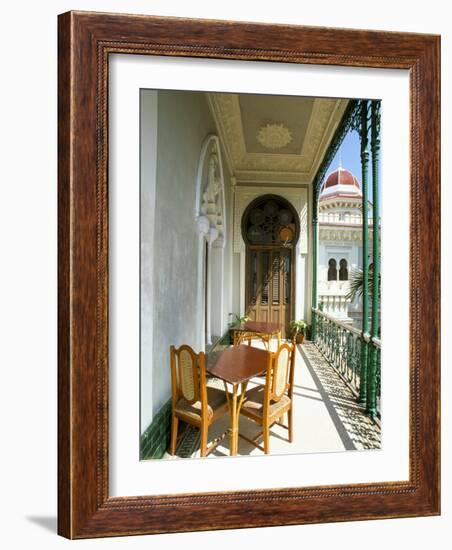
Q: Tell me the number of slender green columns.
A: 3